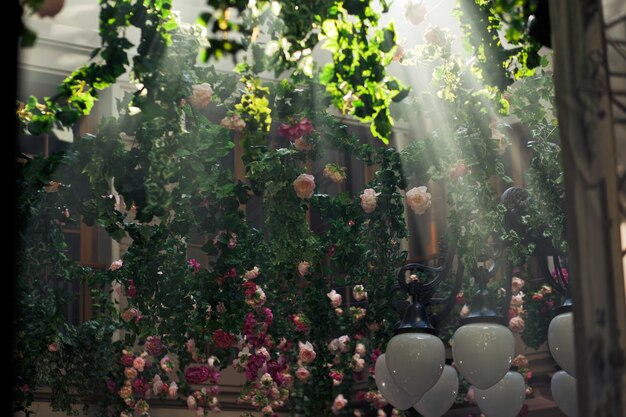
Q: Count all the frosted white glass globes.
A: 7